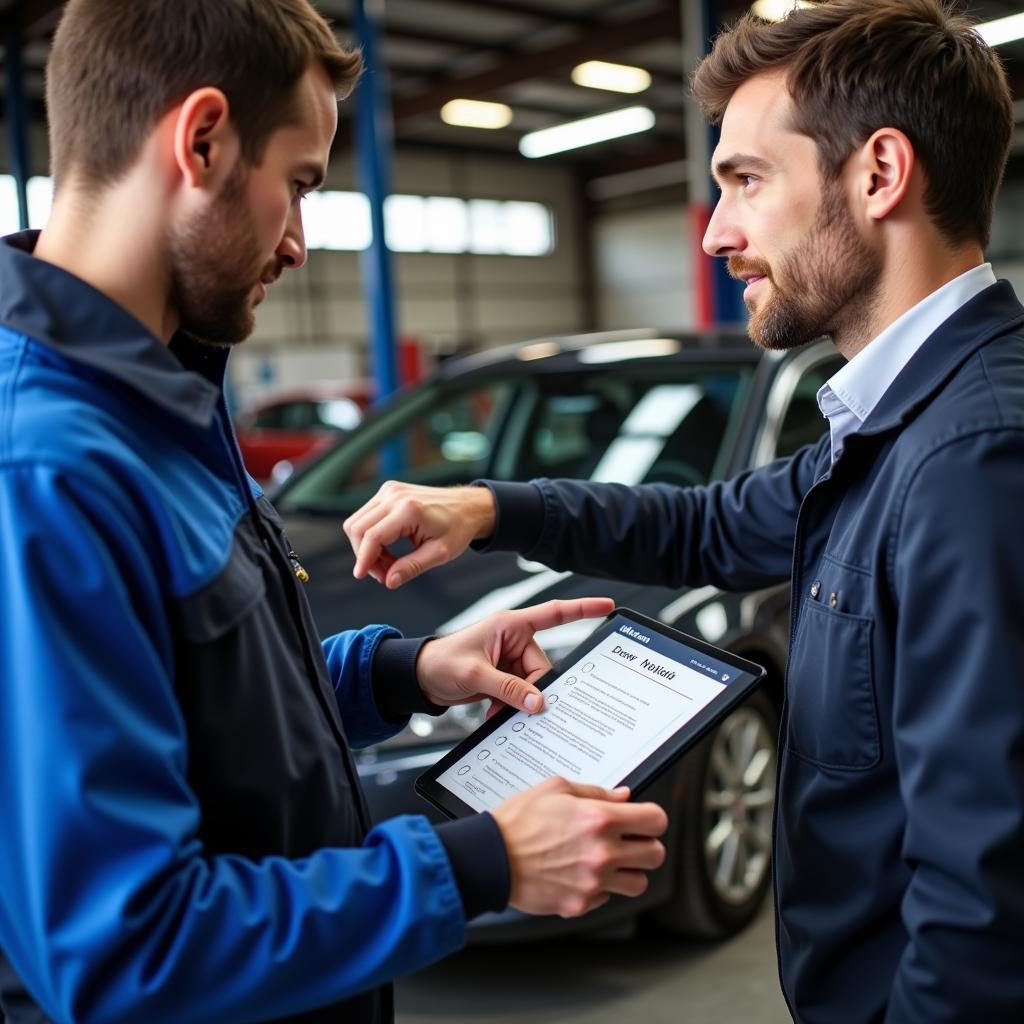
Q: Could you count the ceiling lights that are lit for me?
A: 5